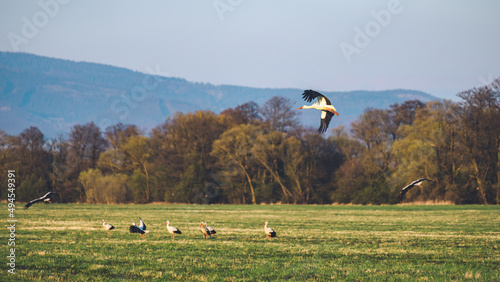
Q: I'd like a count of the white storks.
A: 9